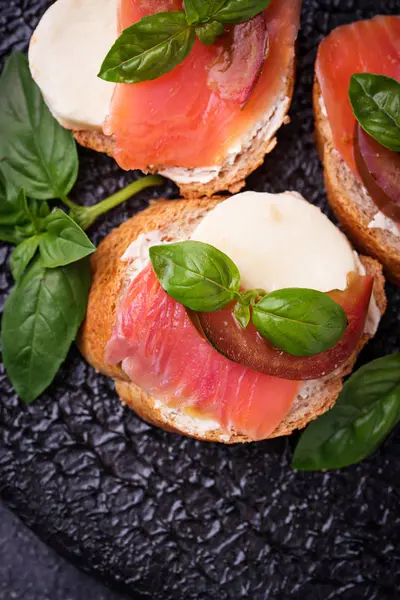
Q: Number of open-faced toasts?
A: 3